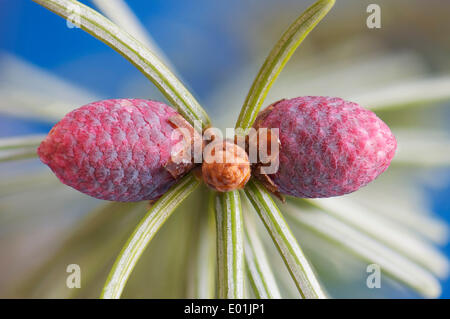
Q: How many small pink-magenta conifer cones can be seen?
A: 2